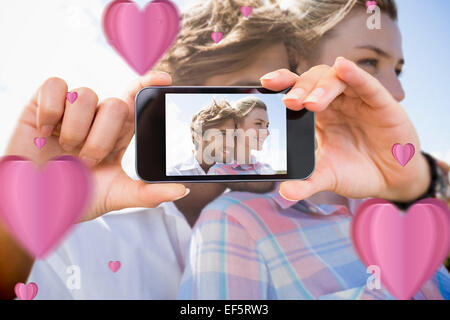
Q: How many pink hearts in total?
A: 11